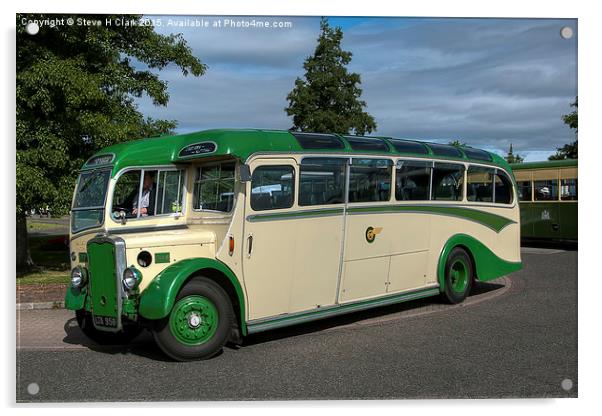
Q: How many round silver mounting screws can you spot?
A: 4